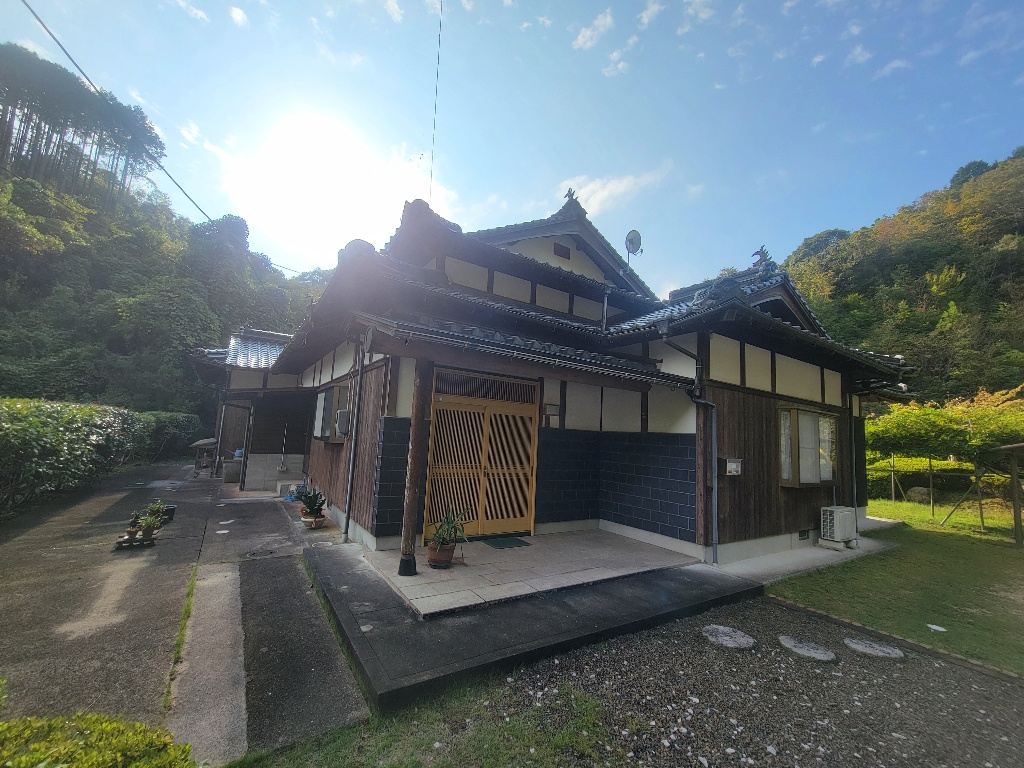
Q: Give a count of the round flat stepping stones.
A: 3